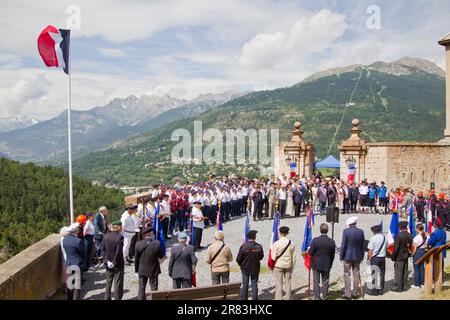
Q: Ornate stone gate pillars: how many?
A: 2